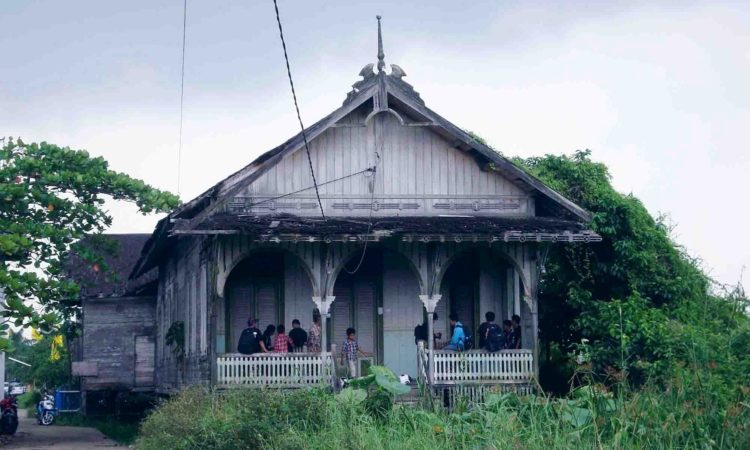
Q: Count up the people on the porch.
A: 11